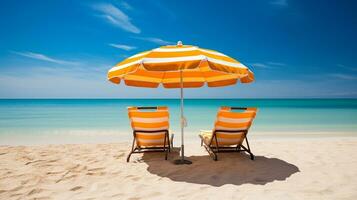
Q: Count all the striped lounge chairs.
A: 2